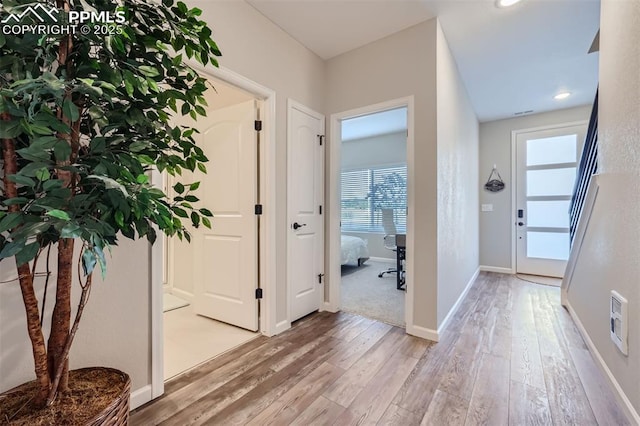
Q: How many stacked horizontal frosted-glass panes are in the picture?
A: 4